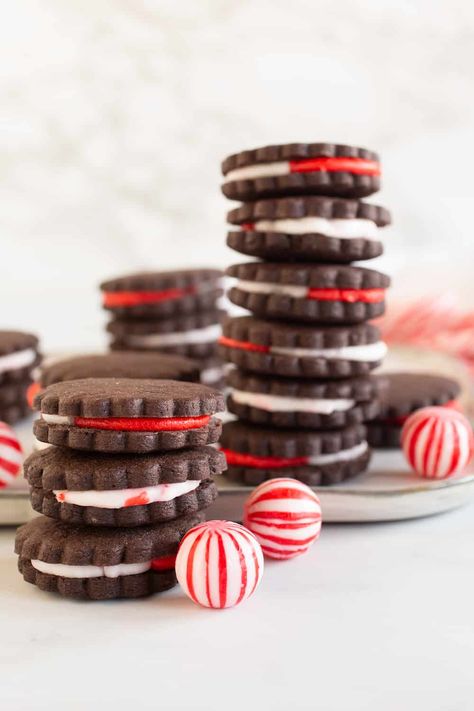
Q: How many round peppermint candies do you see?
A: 4